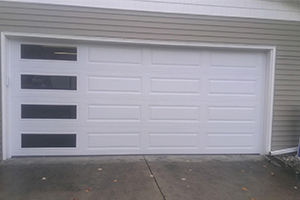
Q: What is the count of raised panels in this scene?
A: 12